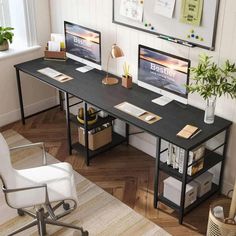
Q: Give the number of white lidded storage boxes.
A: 2